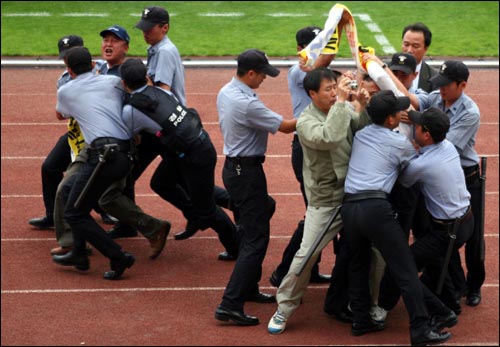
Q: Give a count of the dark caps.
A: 11